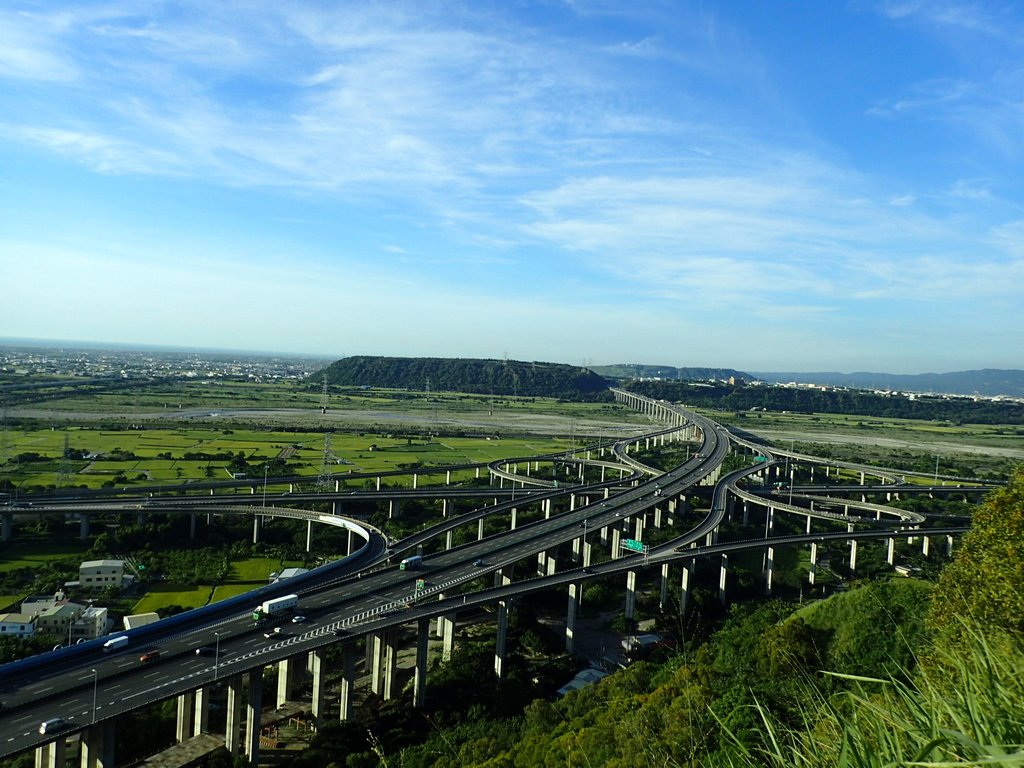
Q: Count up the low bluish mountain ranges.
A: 1